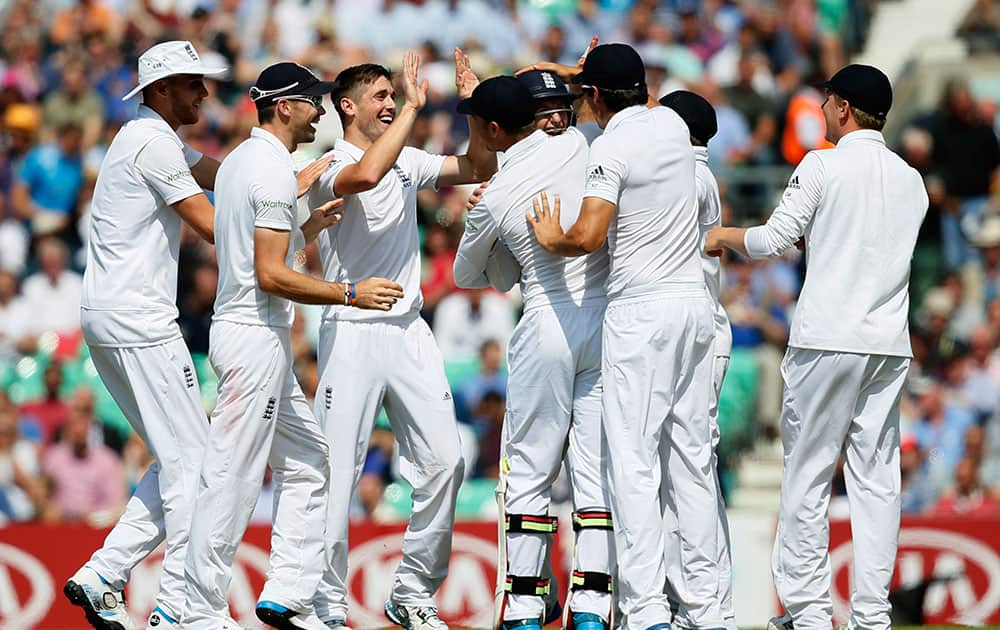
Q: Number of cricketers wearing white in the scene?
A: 8